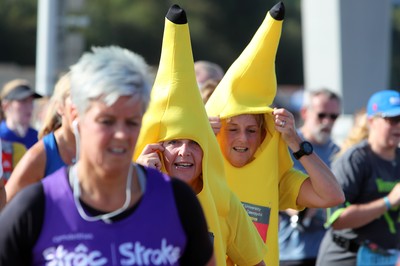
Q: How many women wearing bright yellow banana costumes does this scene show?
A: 2